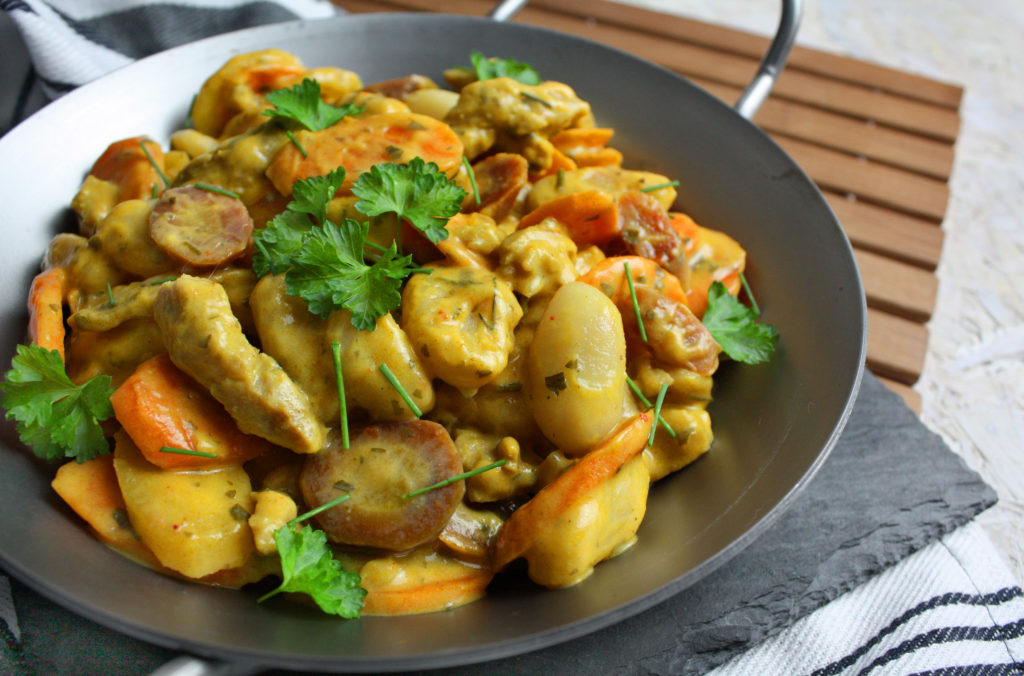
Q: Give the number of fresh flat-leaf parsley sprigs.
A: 6